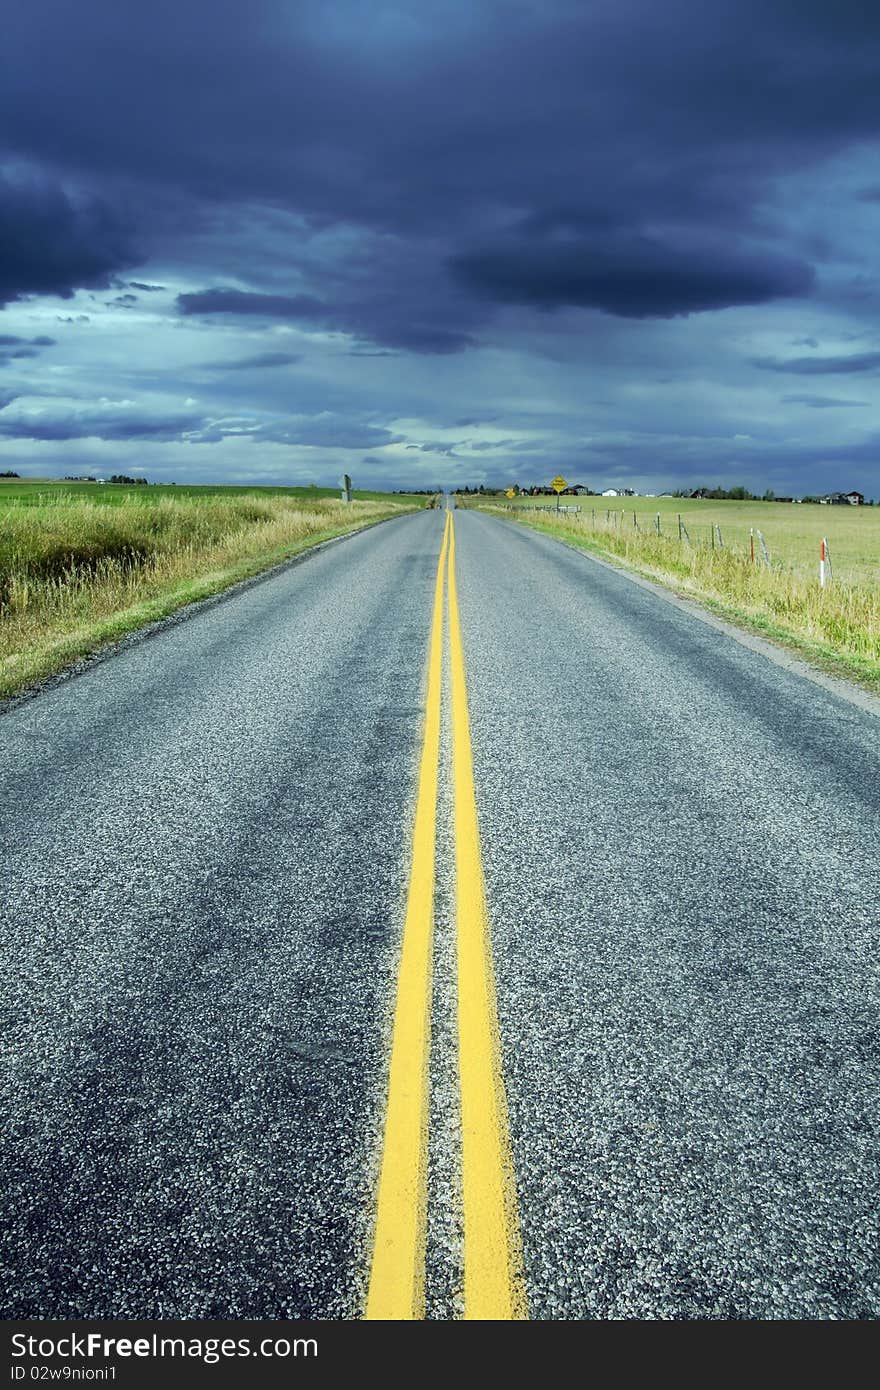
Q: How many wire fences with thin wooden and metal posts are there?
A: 1